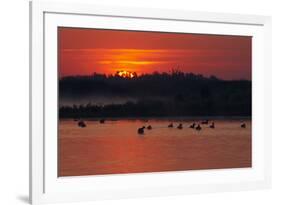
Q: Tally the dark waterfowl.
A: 11